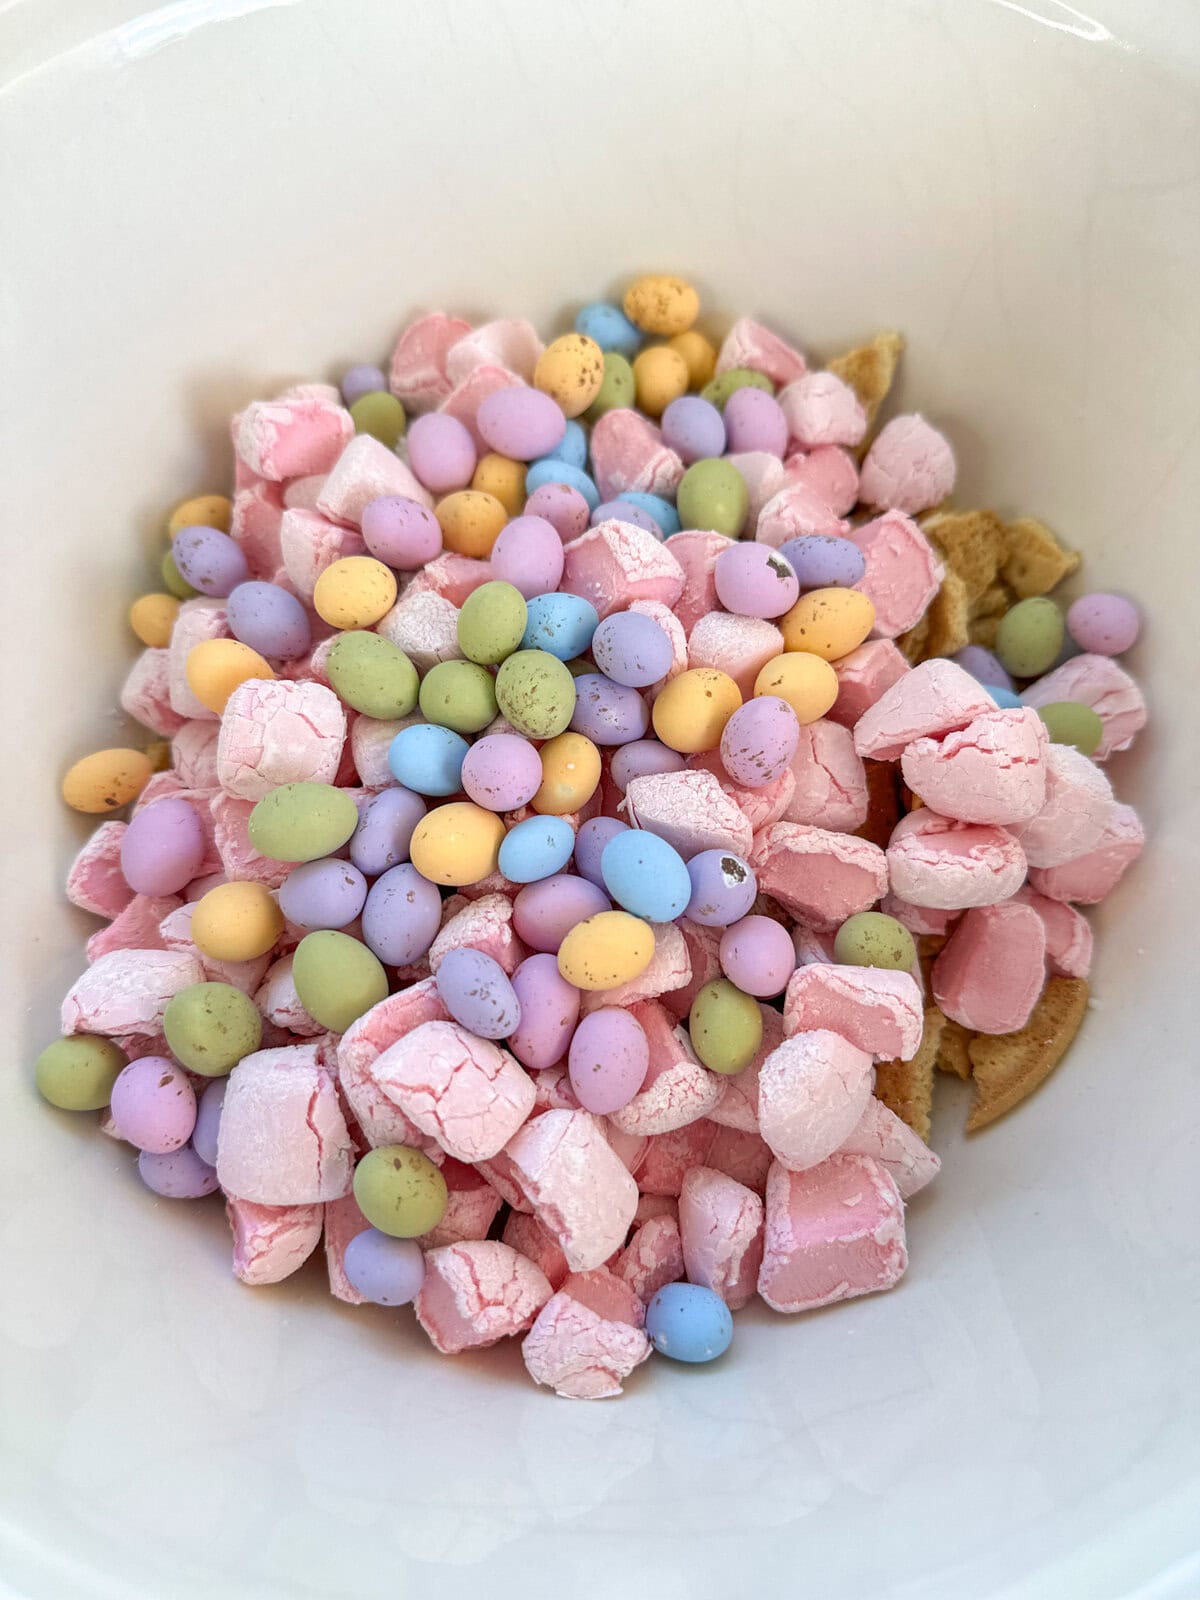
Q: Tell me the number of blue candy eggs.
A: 10